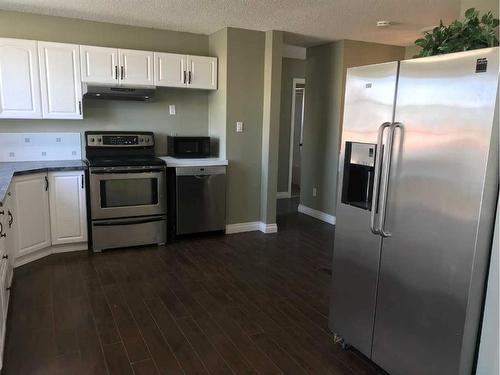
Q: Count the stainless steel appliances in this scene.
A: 3